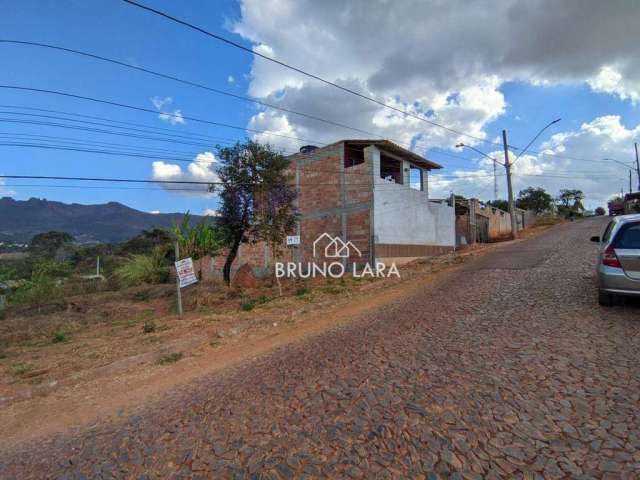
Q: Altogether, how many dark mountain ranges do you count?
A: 1